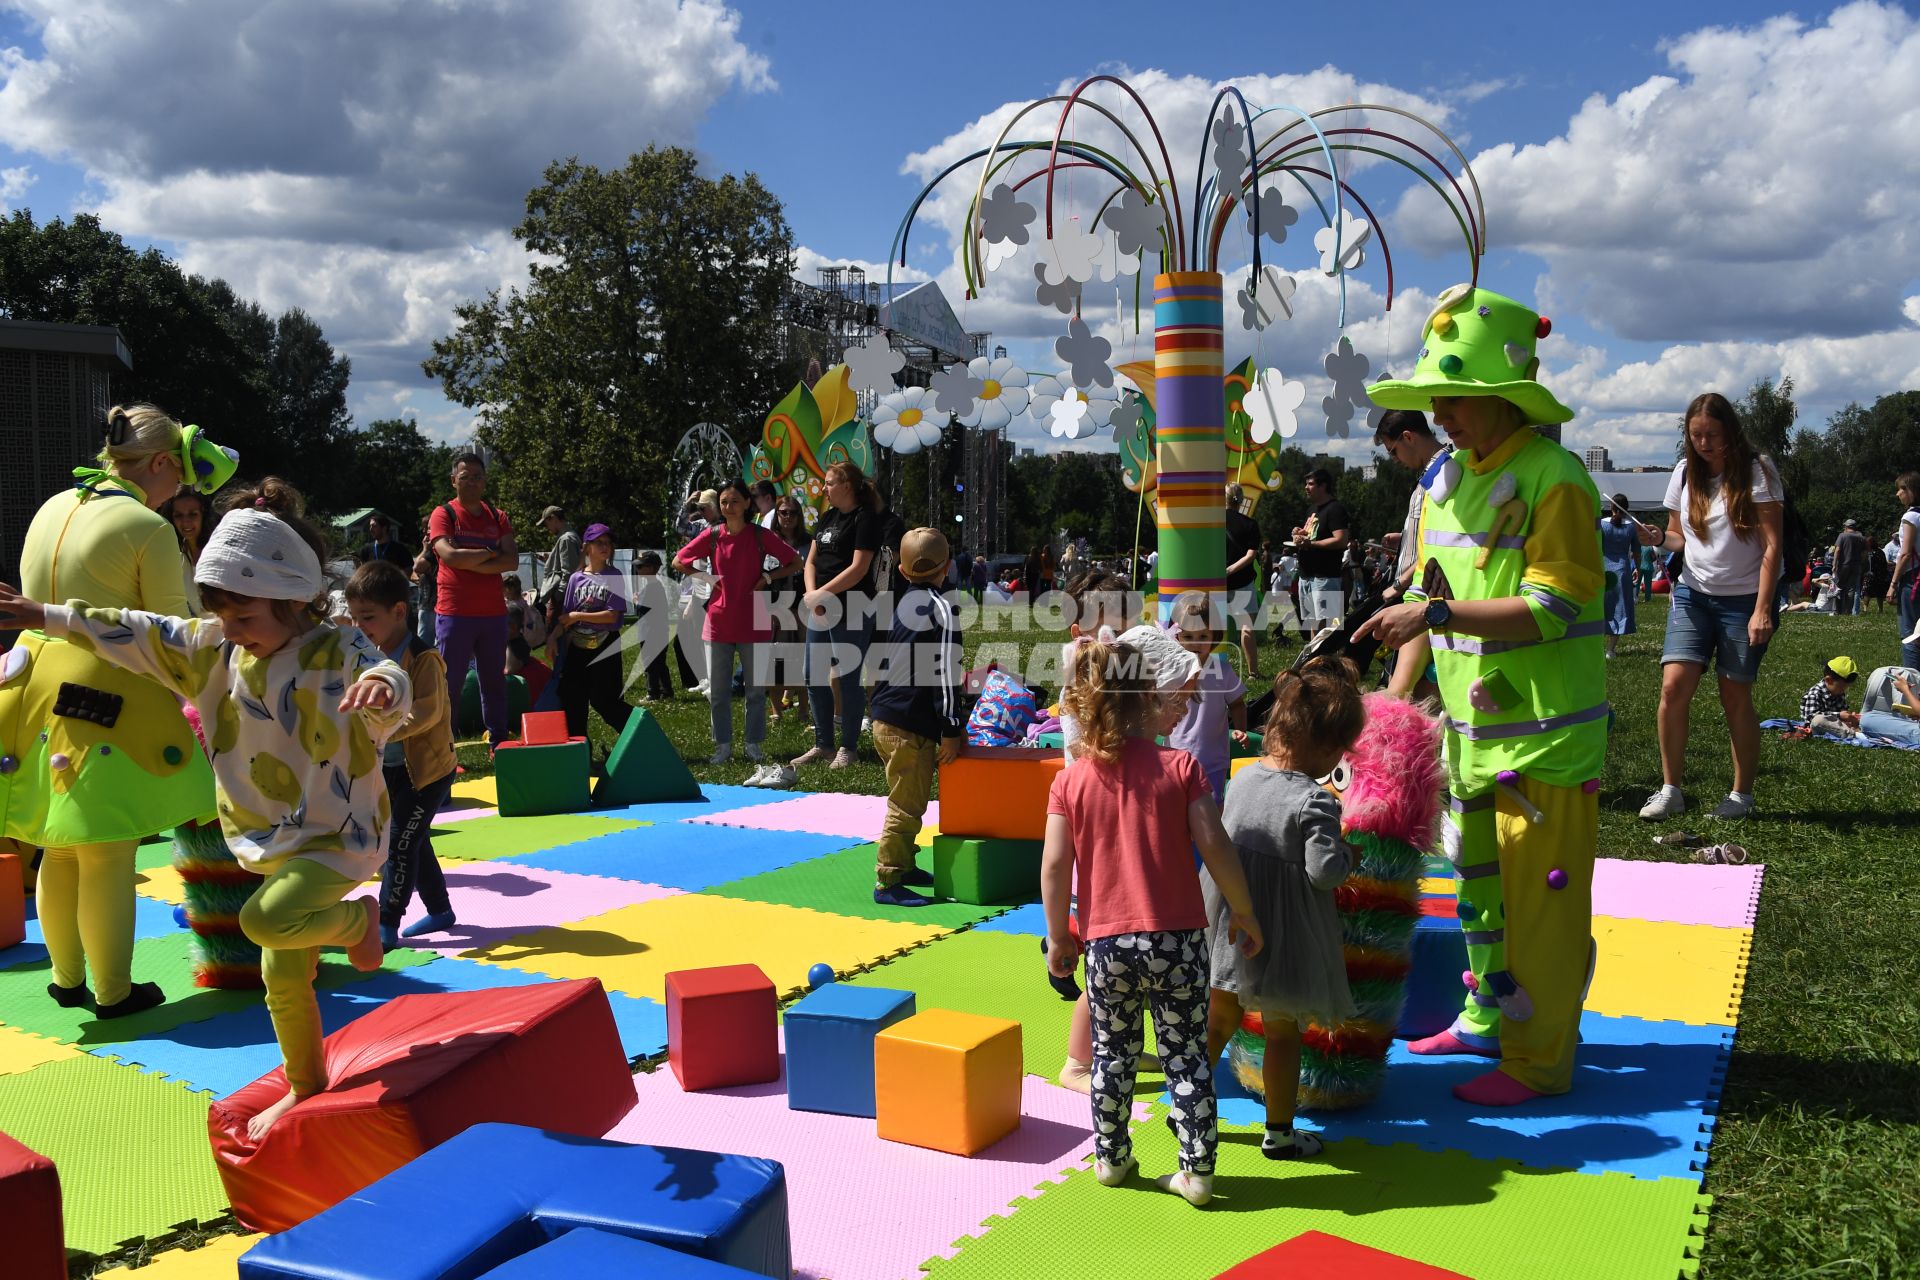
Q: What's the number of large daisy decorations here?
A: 3